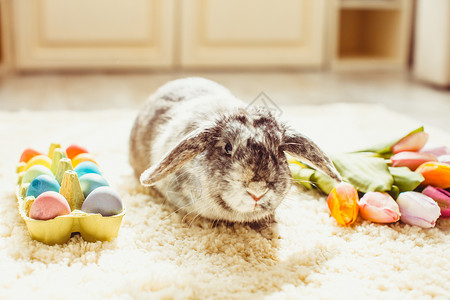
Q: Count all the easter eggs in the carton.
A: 10